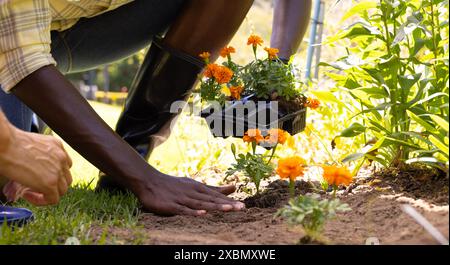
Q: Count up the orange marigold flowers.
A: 12